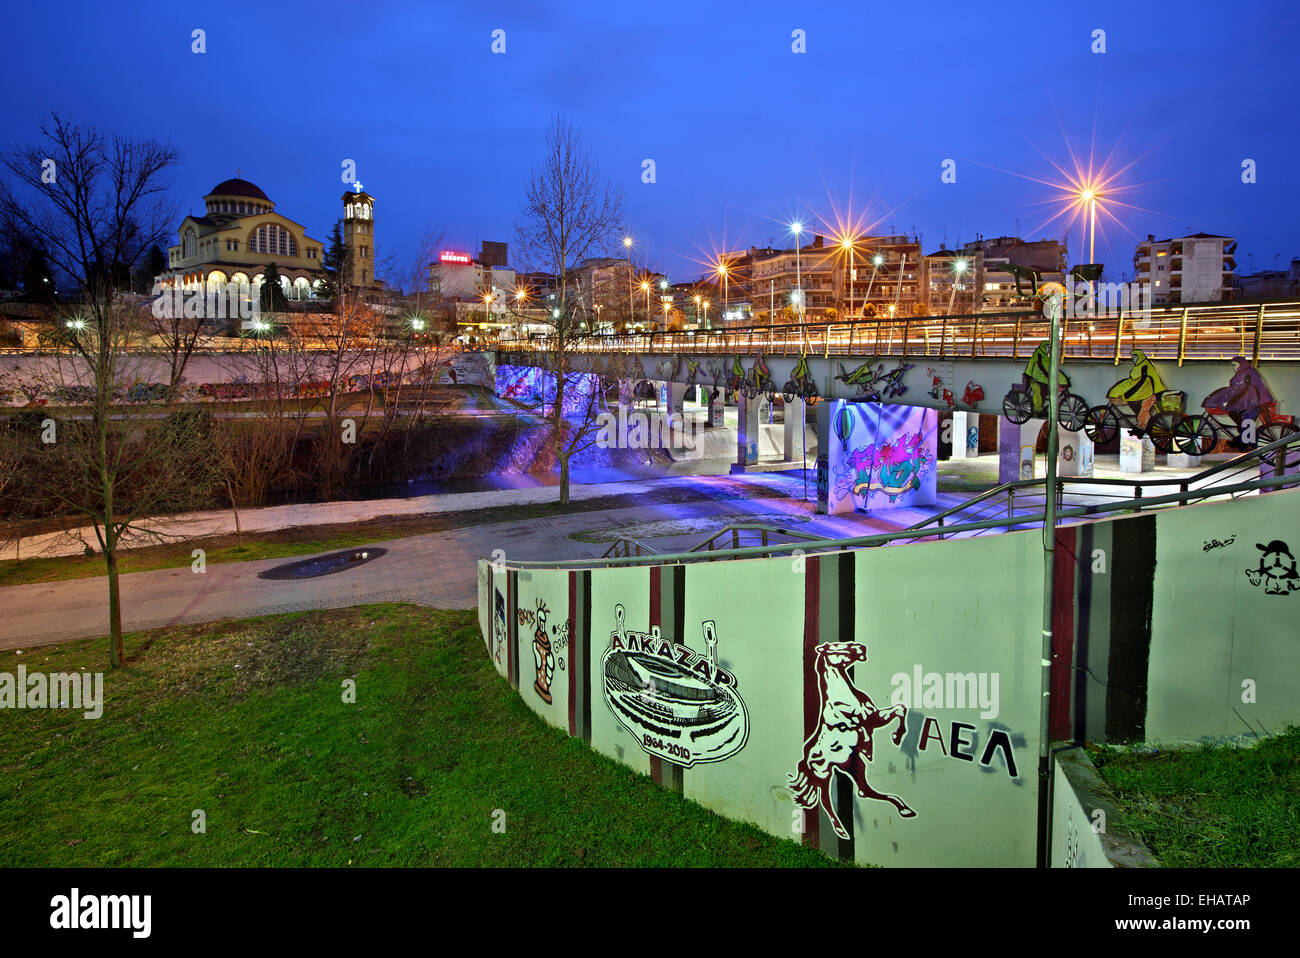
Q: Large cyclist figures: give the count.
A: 3